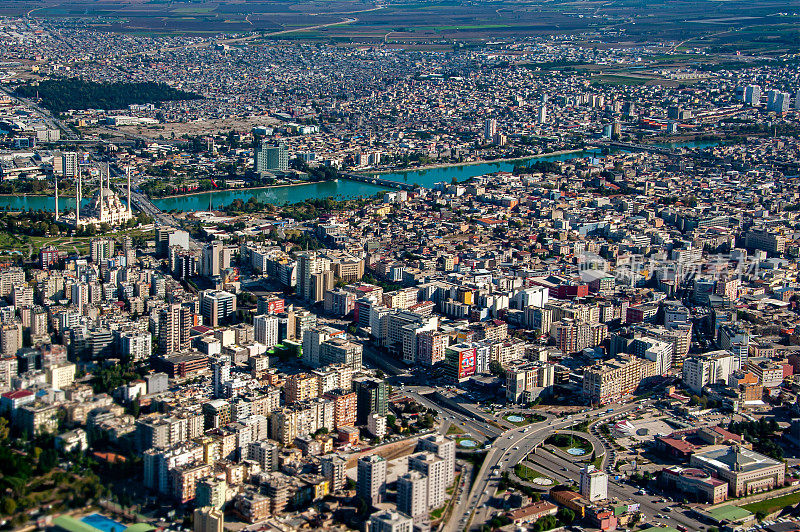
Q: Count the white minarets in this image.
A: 6